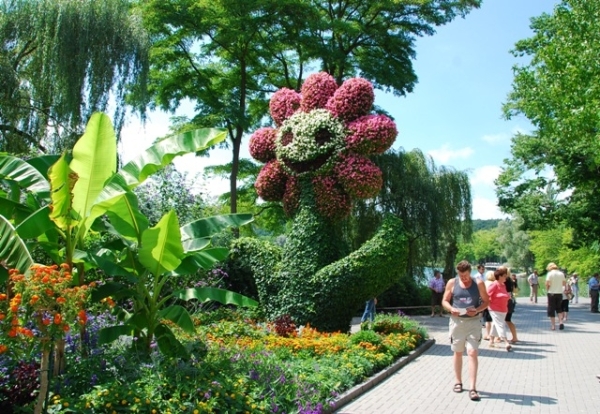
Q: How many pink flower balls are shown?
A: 9